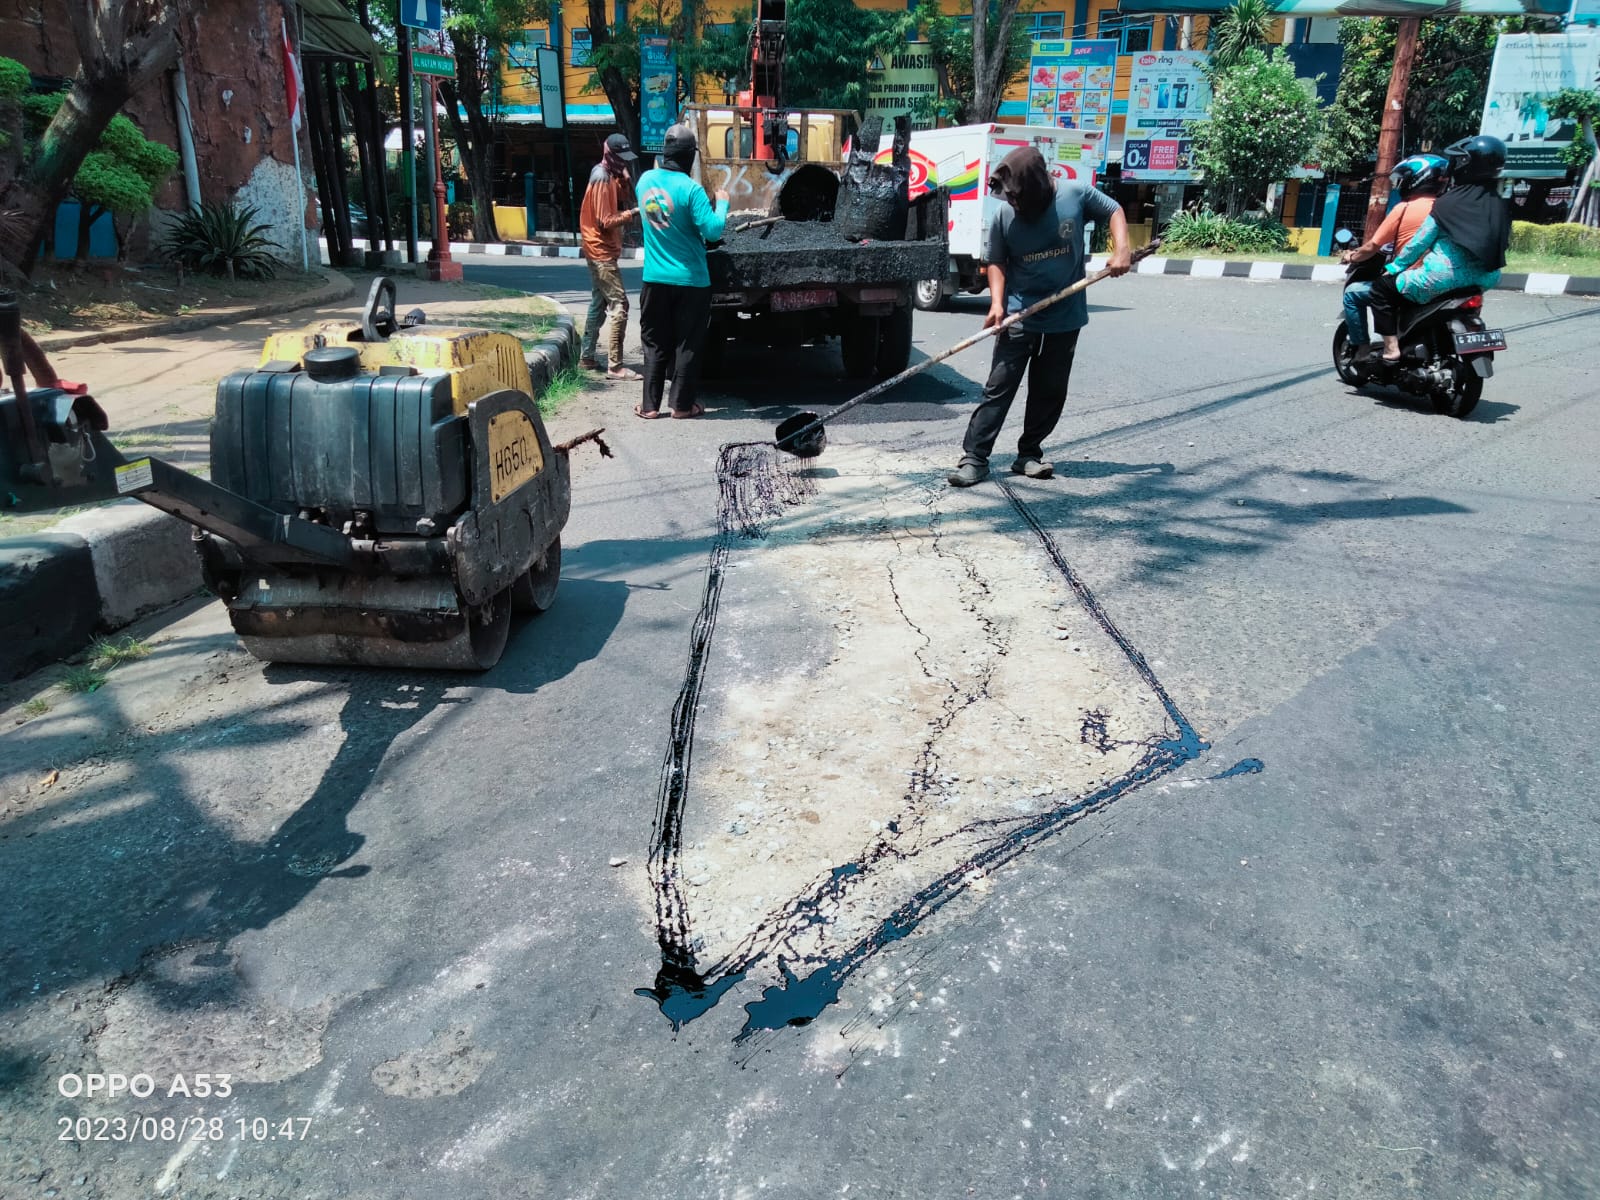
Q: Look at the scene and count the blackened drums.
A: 2